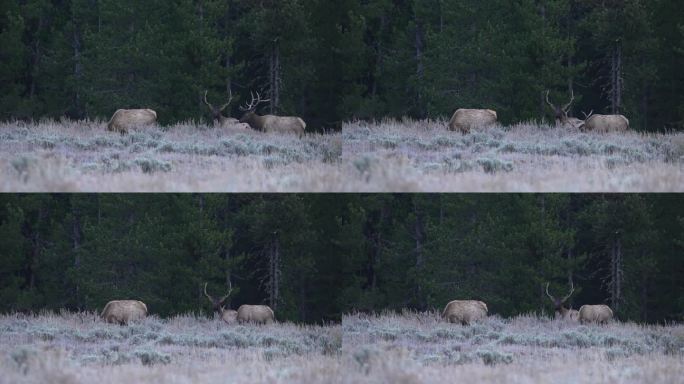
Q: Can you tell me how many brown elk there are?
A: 12